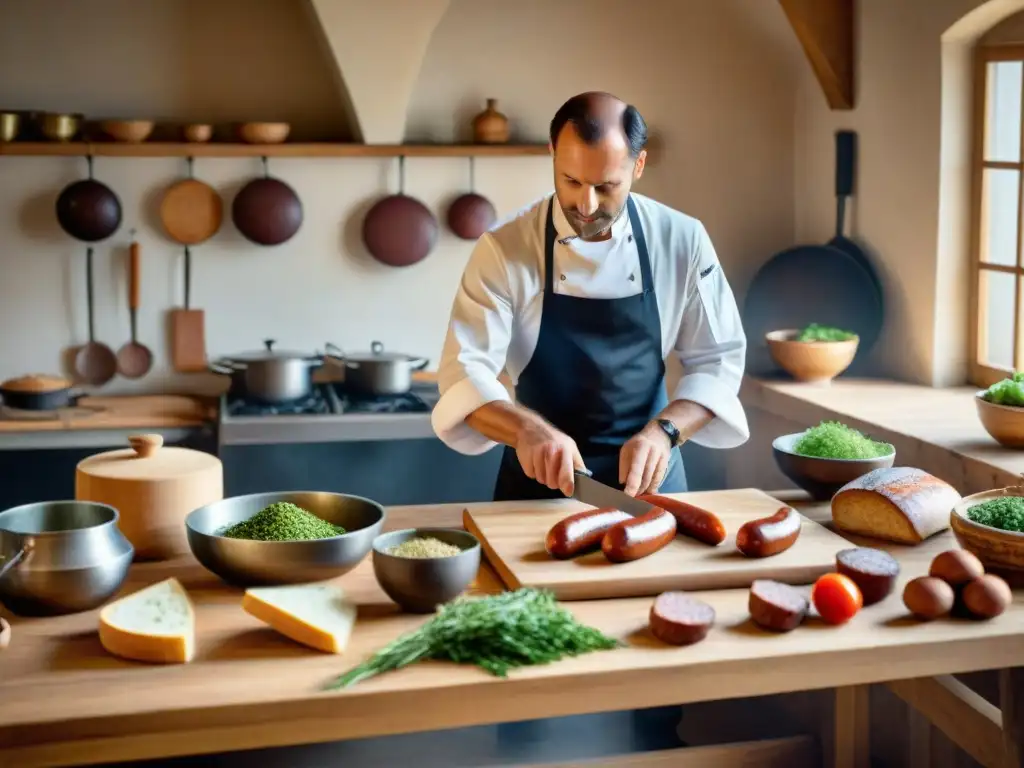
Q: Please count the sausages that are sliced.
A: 3